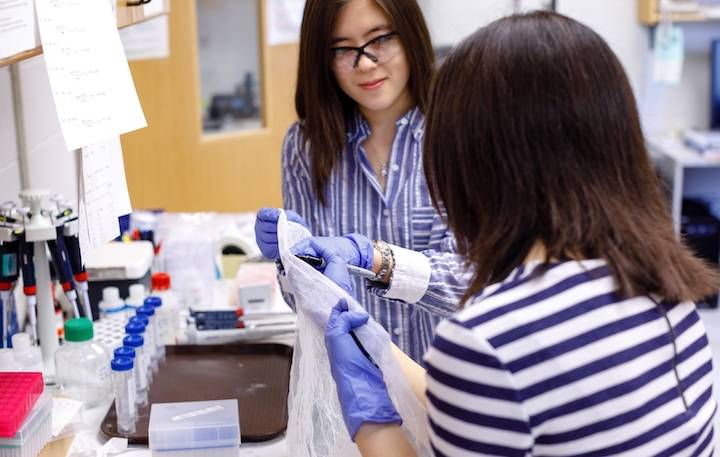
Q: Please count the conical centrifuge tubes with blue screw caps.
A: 7